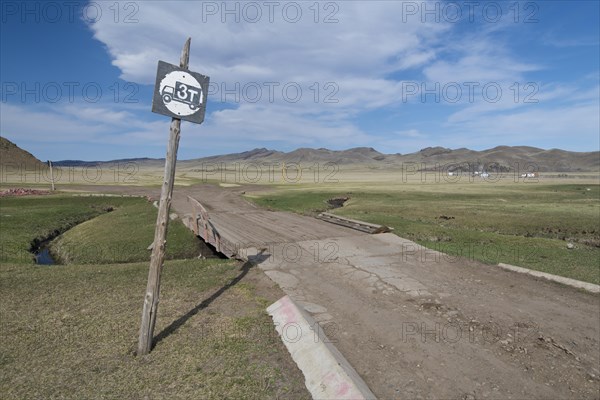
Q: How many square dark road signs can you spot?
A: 1